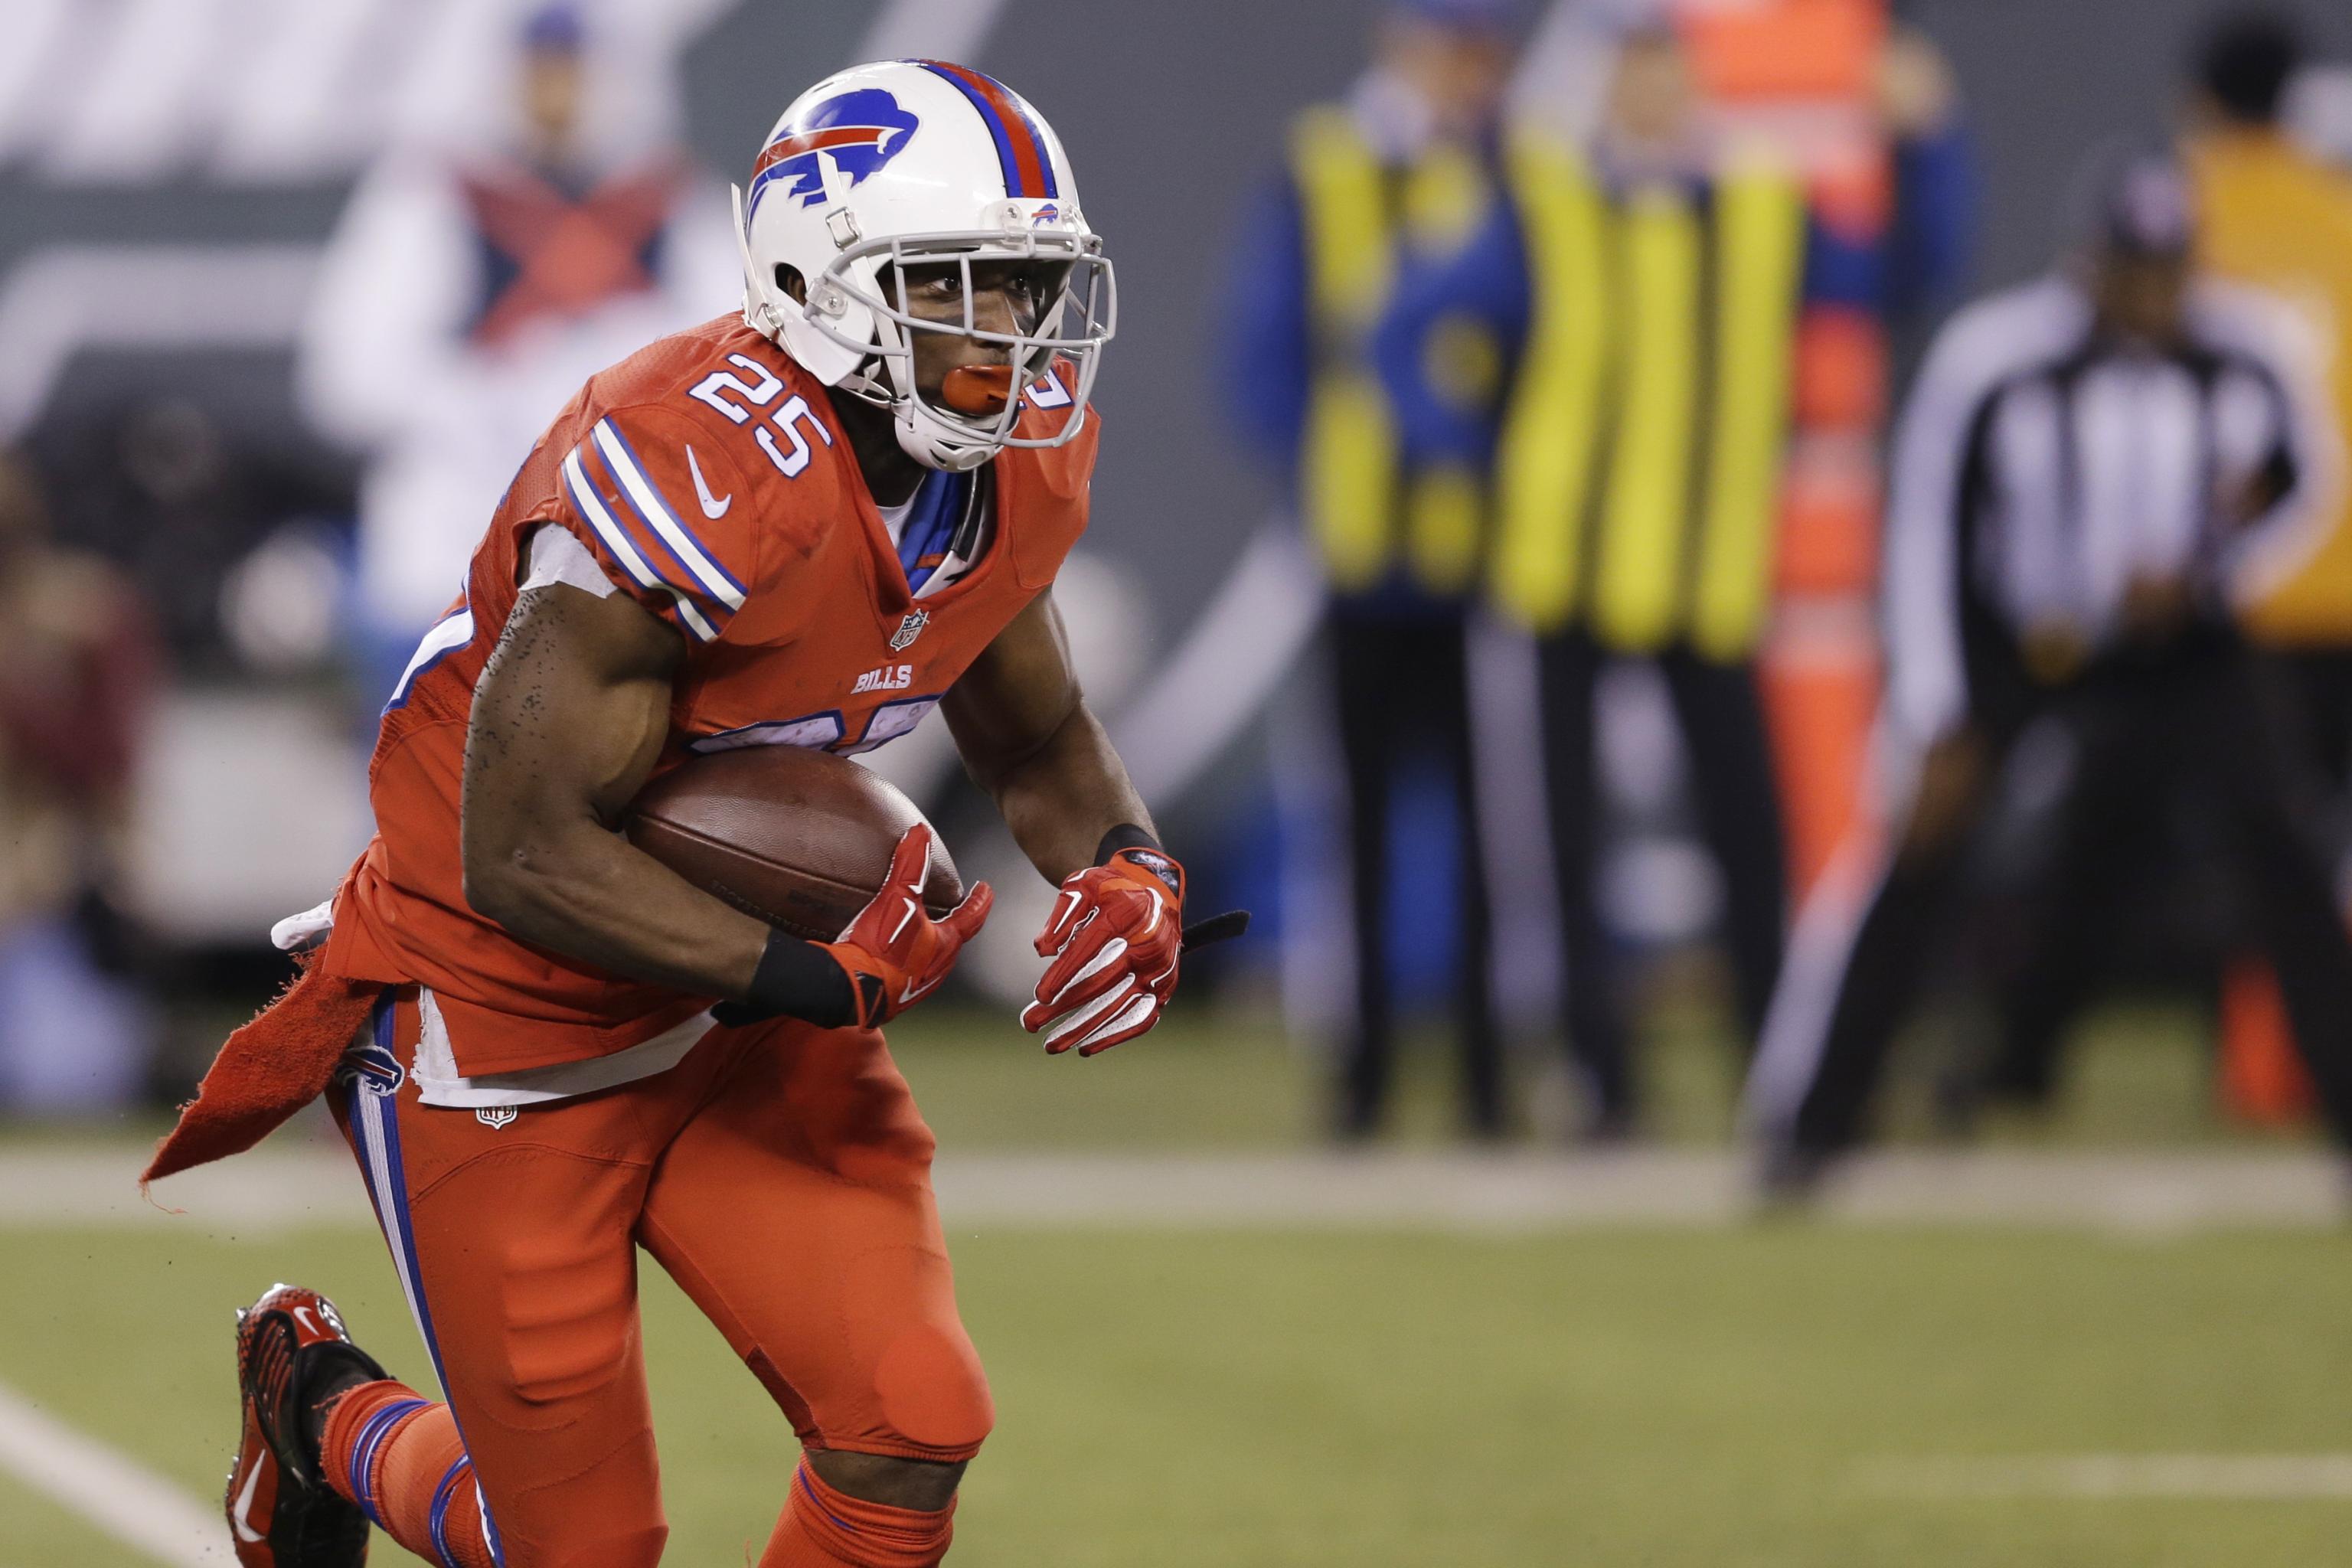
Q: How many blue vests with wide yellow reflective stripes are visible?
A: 2